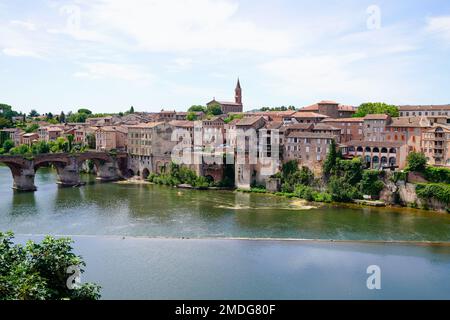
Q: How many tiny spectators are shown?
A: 0